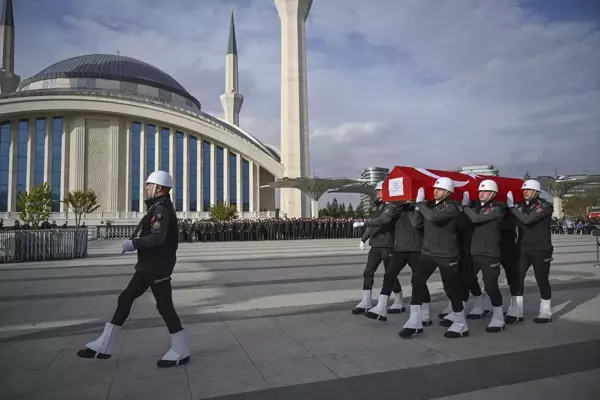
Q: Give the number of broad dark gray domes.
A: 1